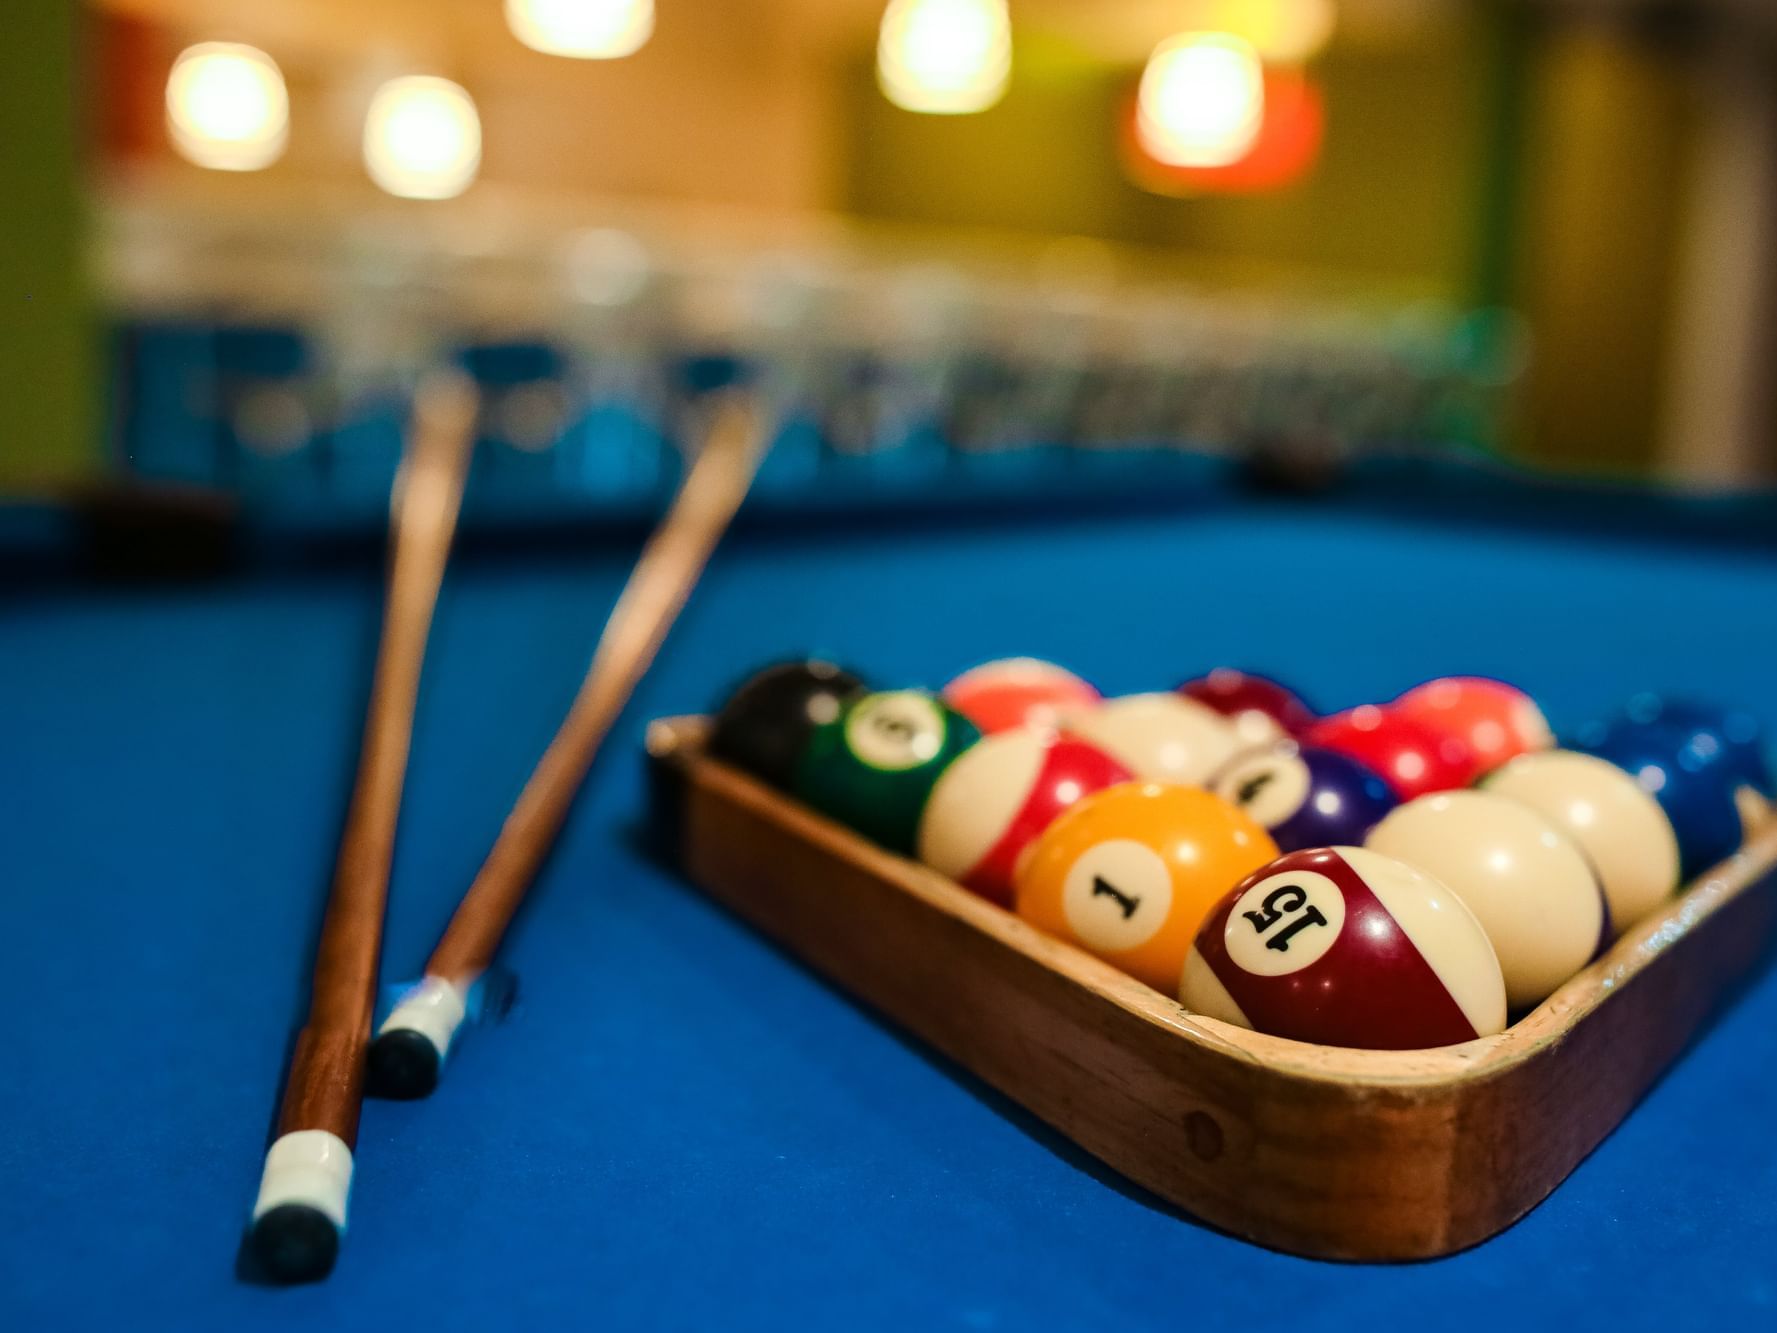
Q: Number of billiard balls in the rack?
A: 15